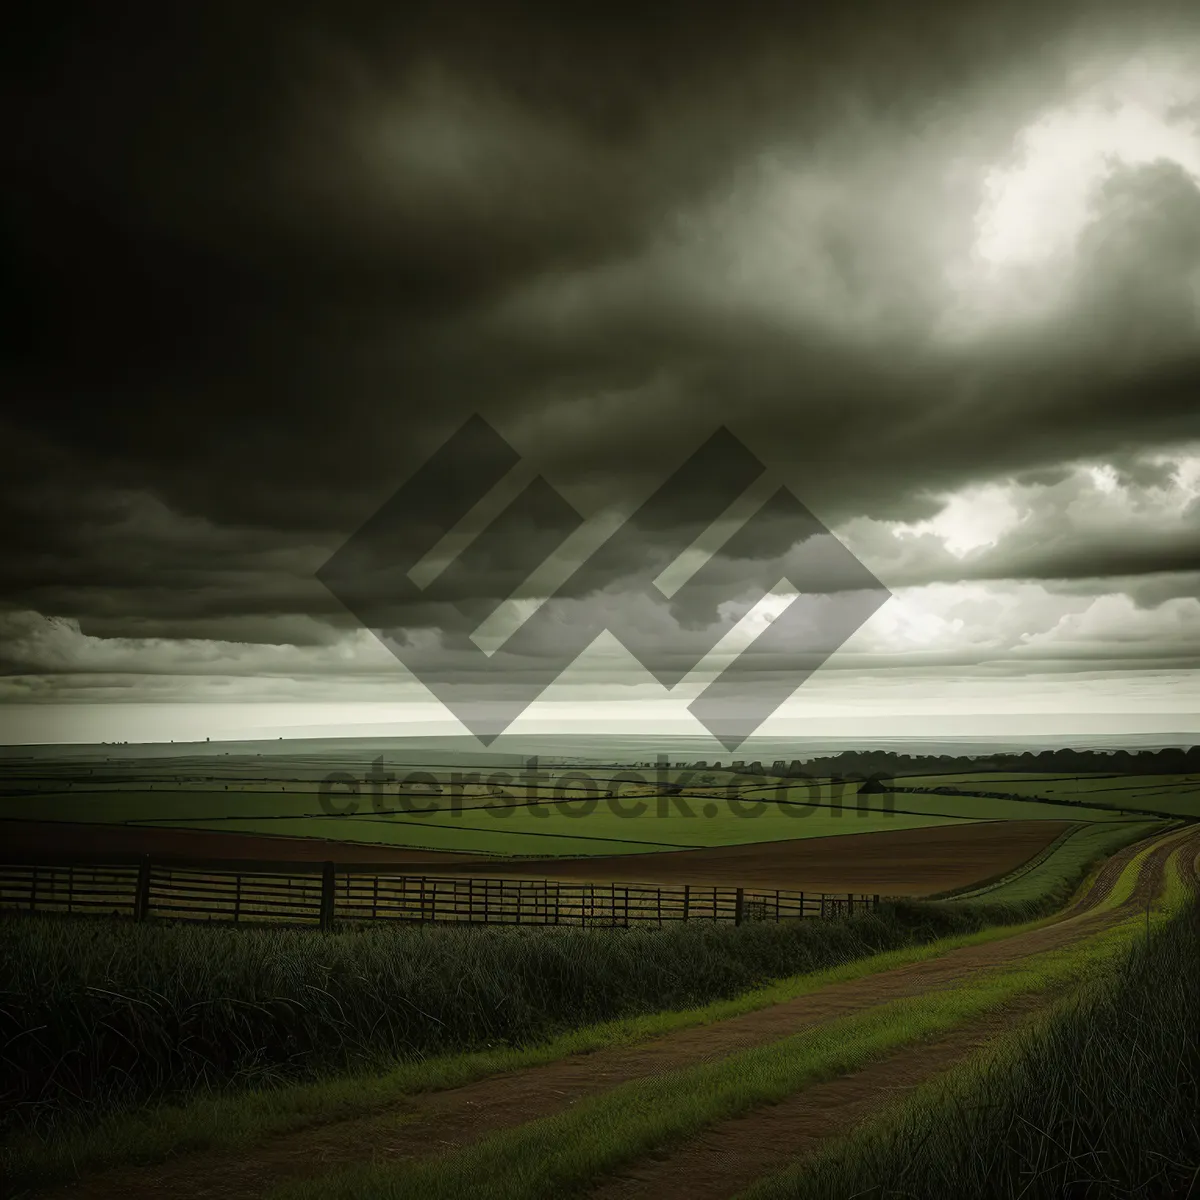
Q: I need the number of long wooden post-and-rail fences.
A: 1